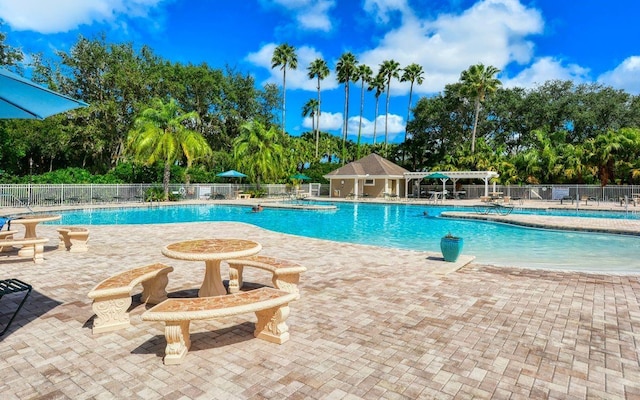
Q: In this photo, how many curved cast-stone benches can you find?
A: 6